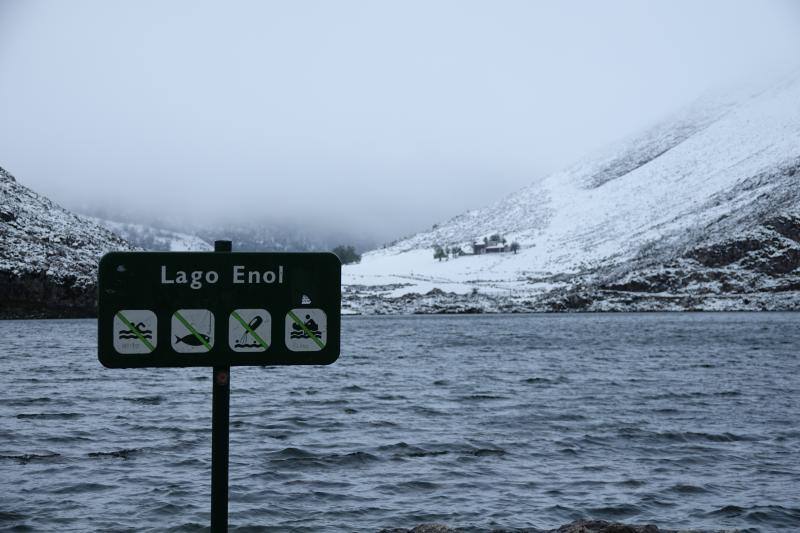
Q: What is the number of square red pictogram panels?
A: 0